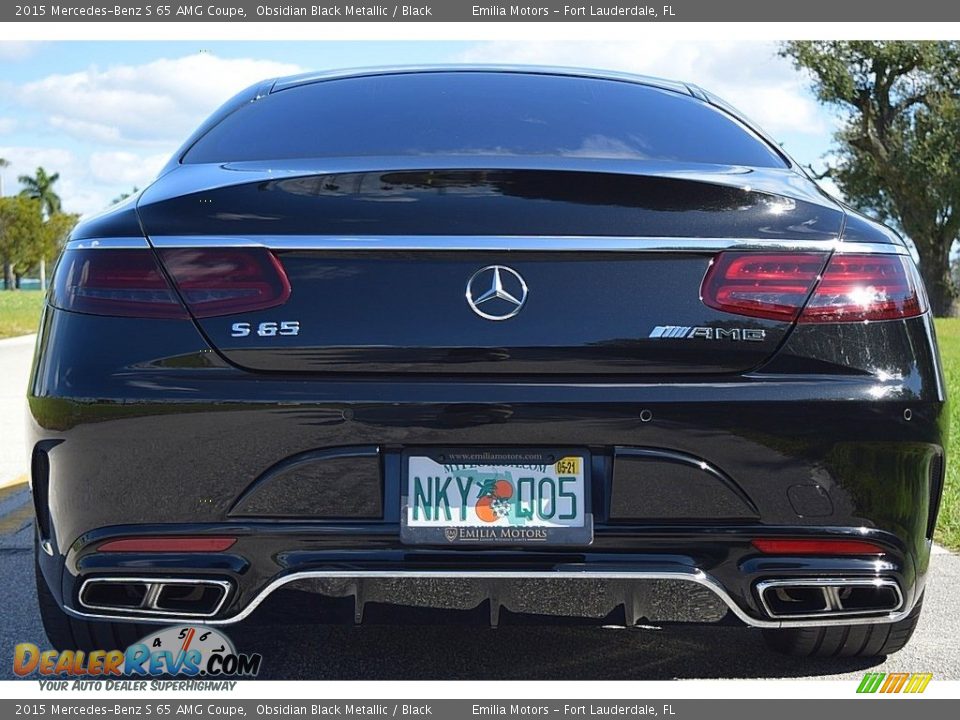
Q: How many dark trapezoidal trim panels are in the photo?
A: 2